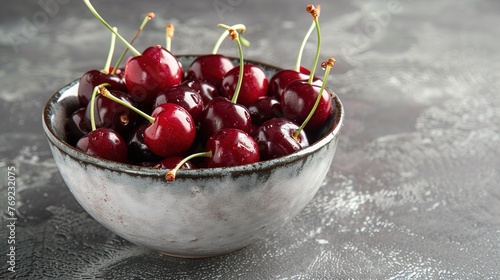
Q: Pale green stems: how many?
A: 12